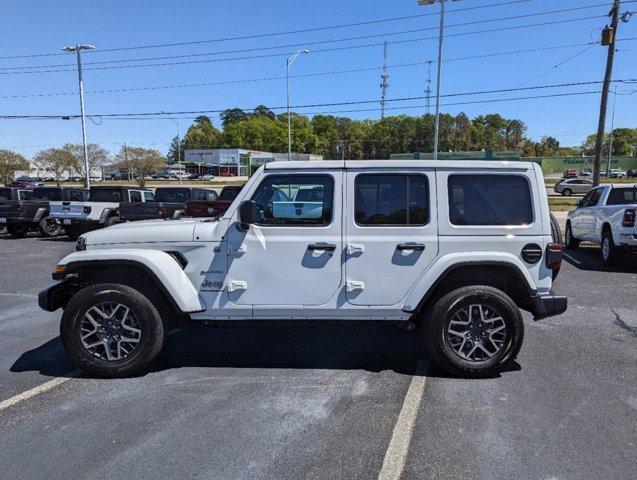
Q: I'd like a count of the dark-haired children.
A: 0